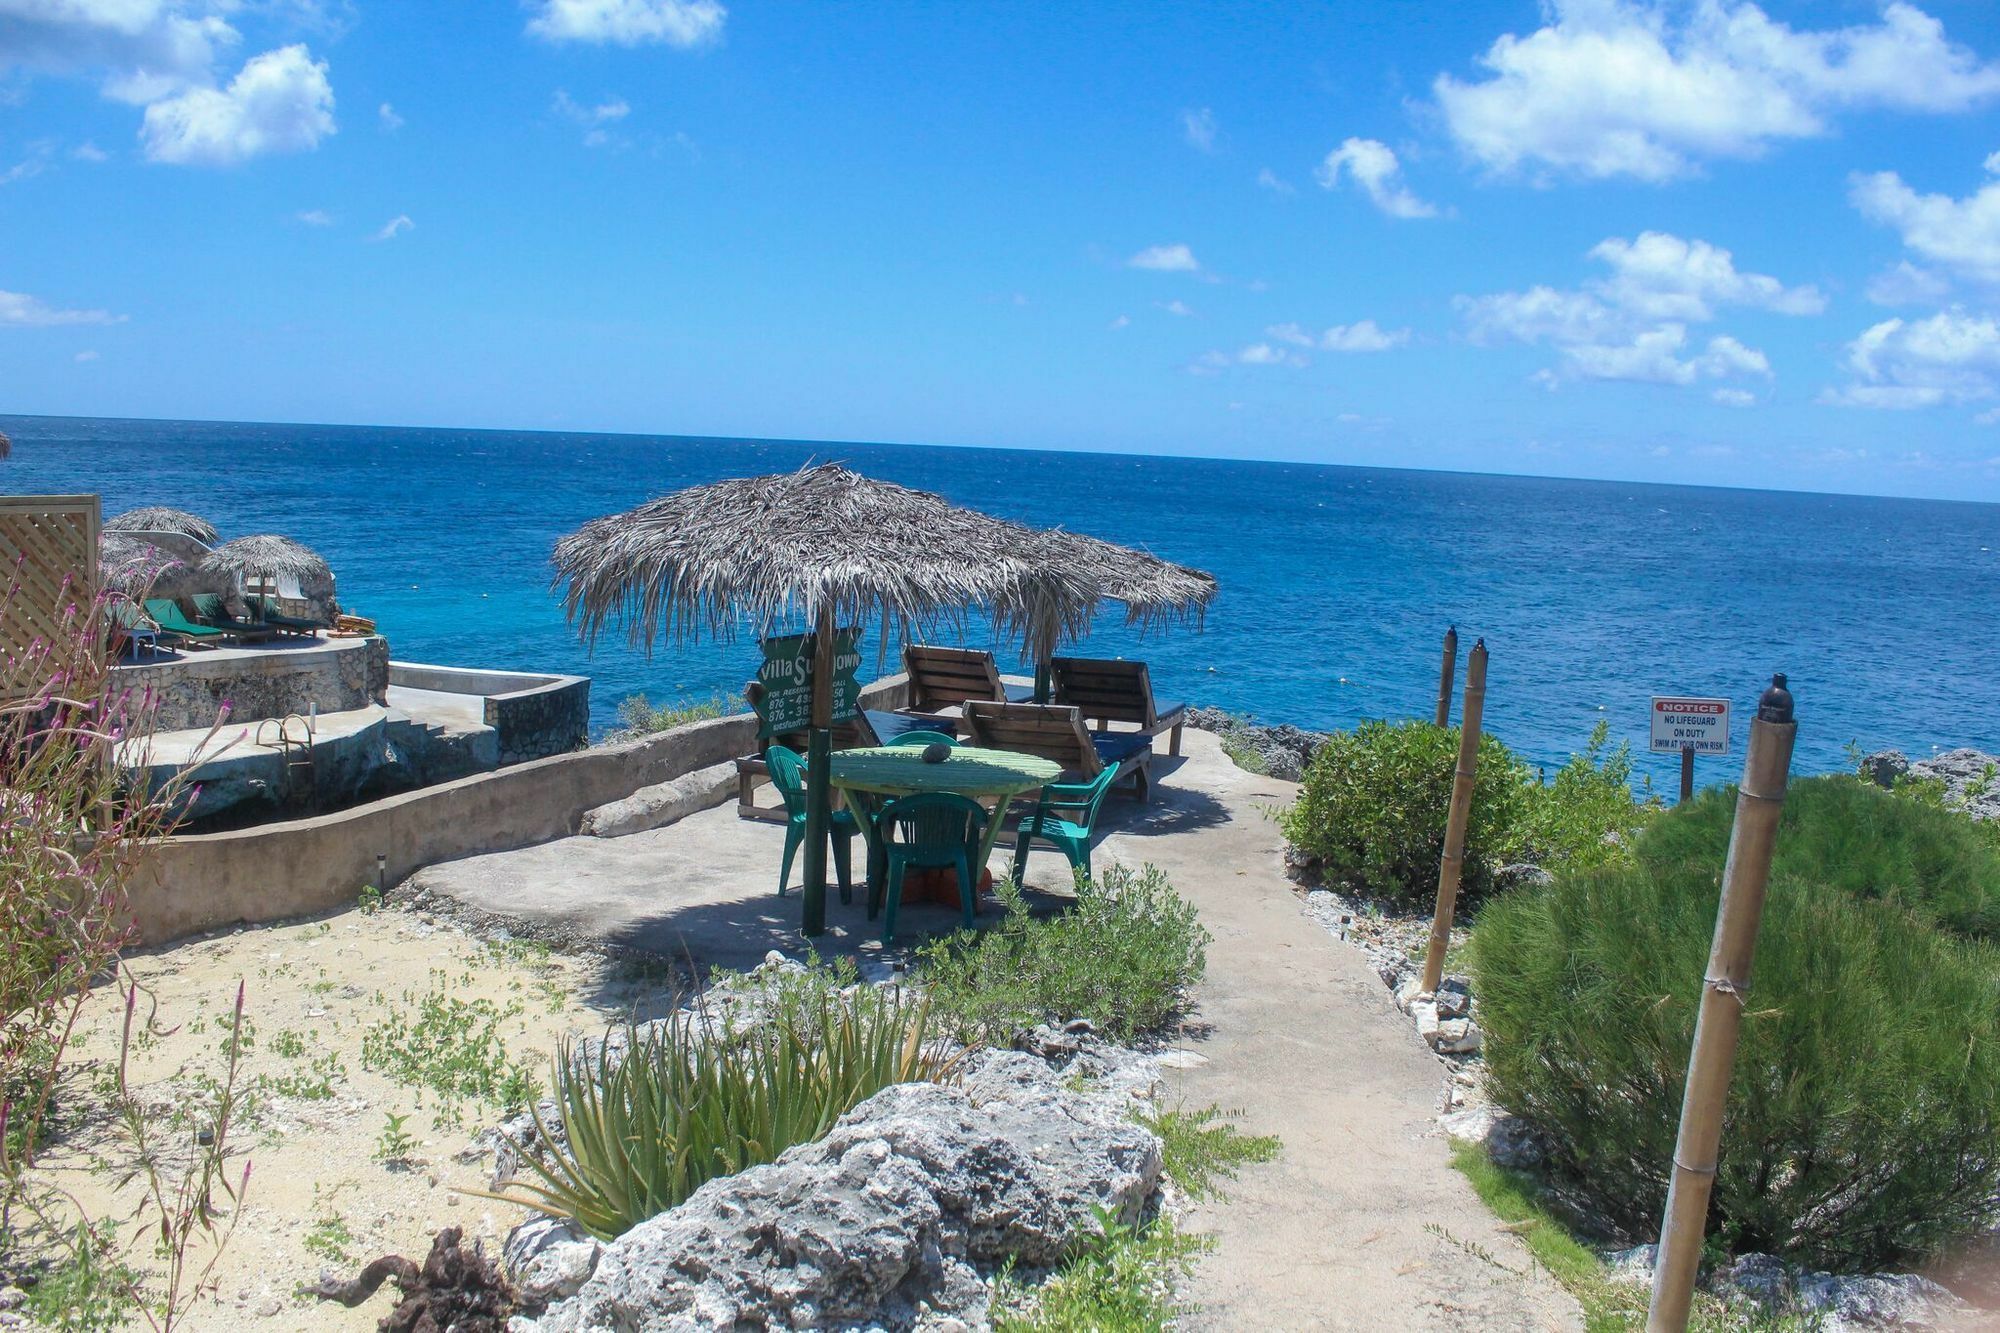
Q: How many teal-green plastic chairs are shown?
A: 4